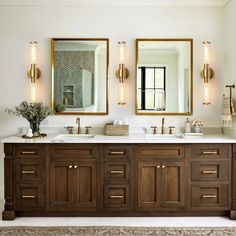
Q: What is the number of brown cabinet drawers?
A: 9